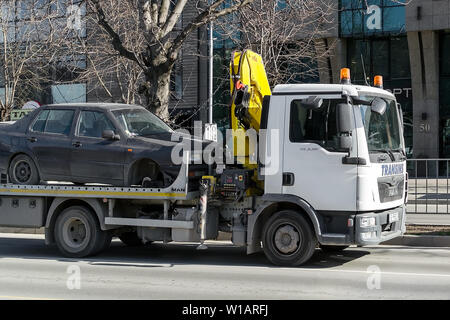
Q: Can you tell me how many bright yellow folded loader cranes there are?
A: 1